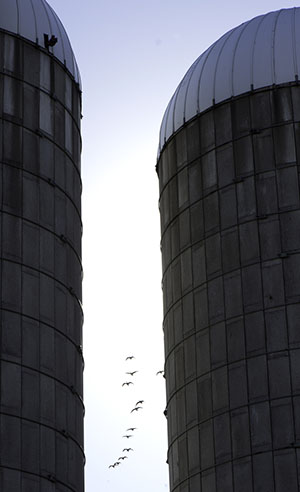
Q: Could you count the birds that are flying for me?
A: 12